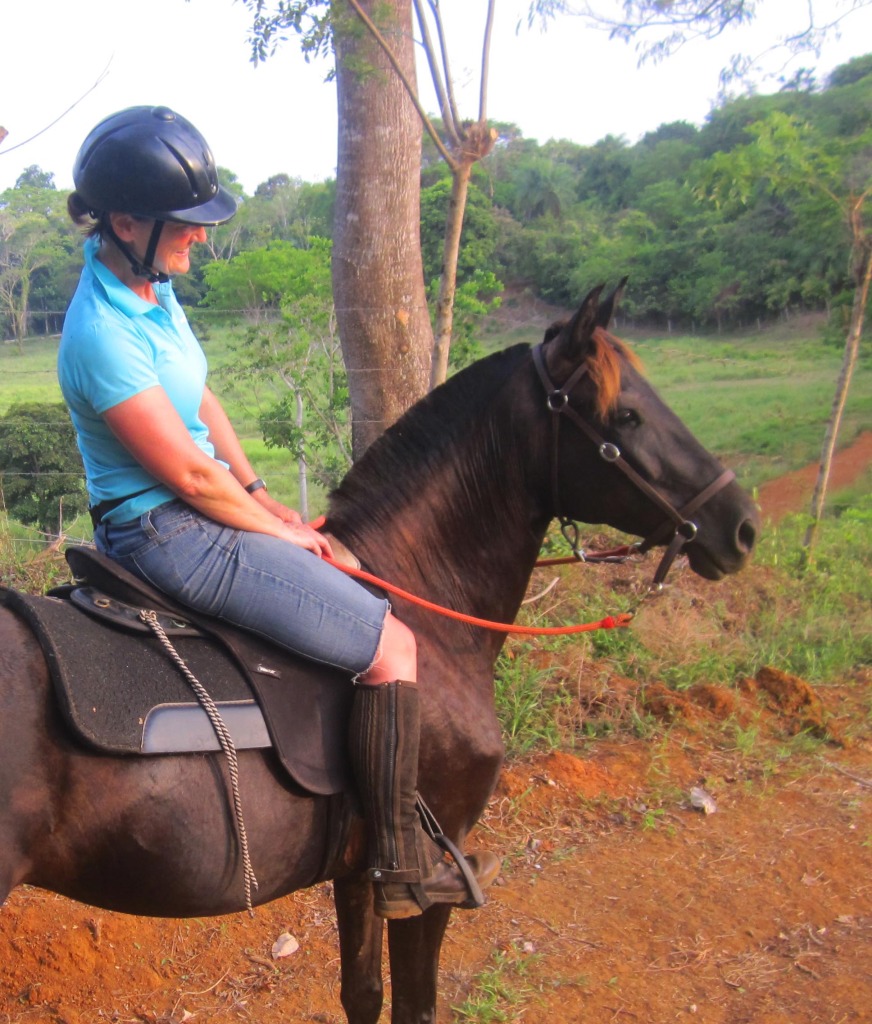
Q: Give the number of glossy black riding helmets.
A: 1